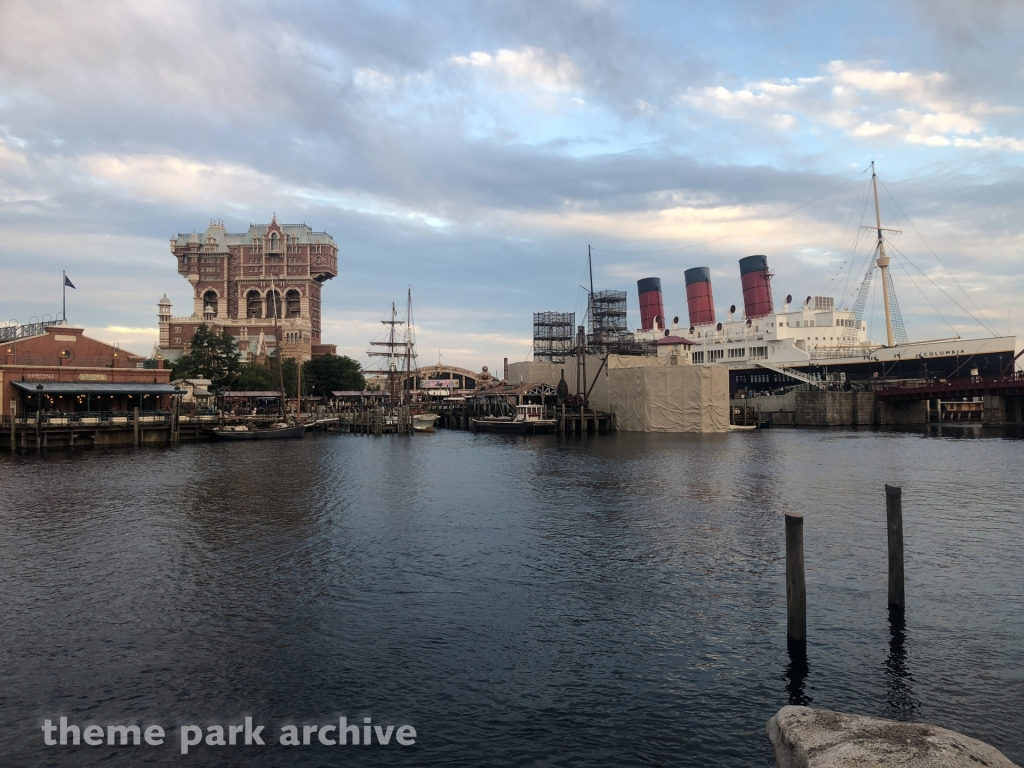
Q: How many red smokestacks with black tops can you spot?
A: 3